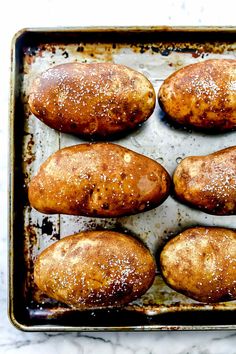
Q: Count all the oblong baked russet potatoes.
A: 6